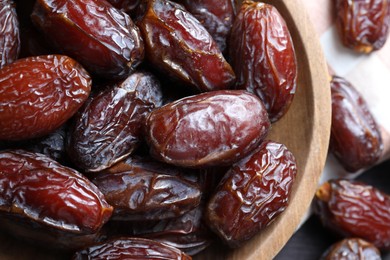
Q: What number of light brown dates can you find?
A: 0